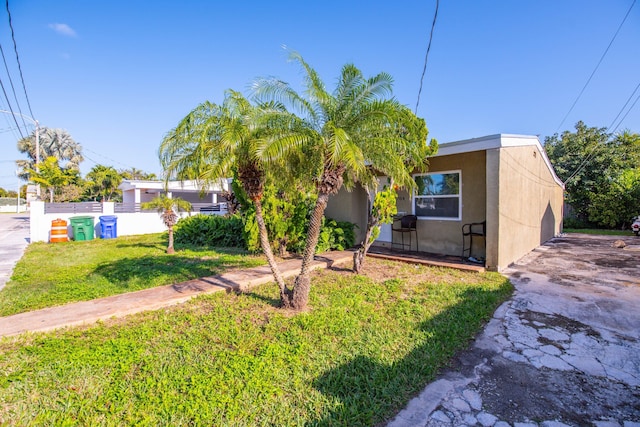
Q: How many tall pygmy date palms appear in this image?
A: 2